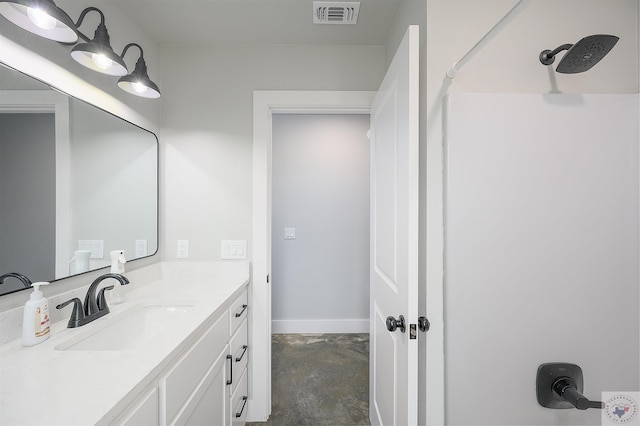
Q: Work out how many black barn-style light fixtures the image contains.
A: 3